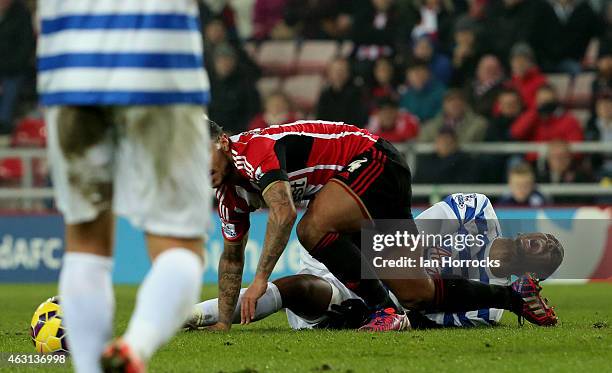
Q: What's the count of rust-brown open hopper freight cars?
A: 0